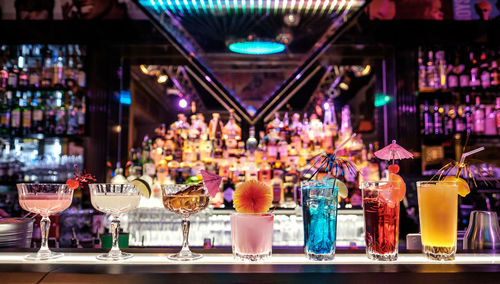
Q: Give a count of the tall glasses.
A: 3